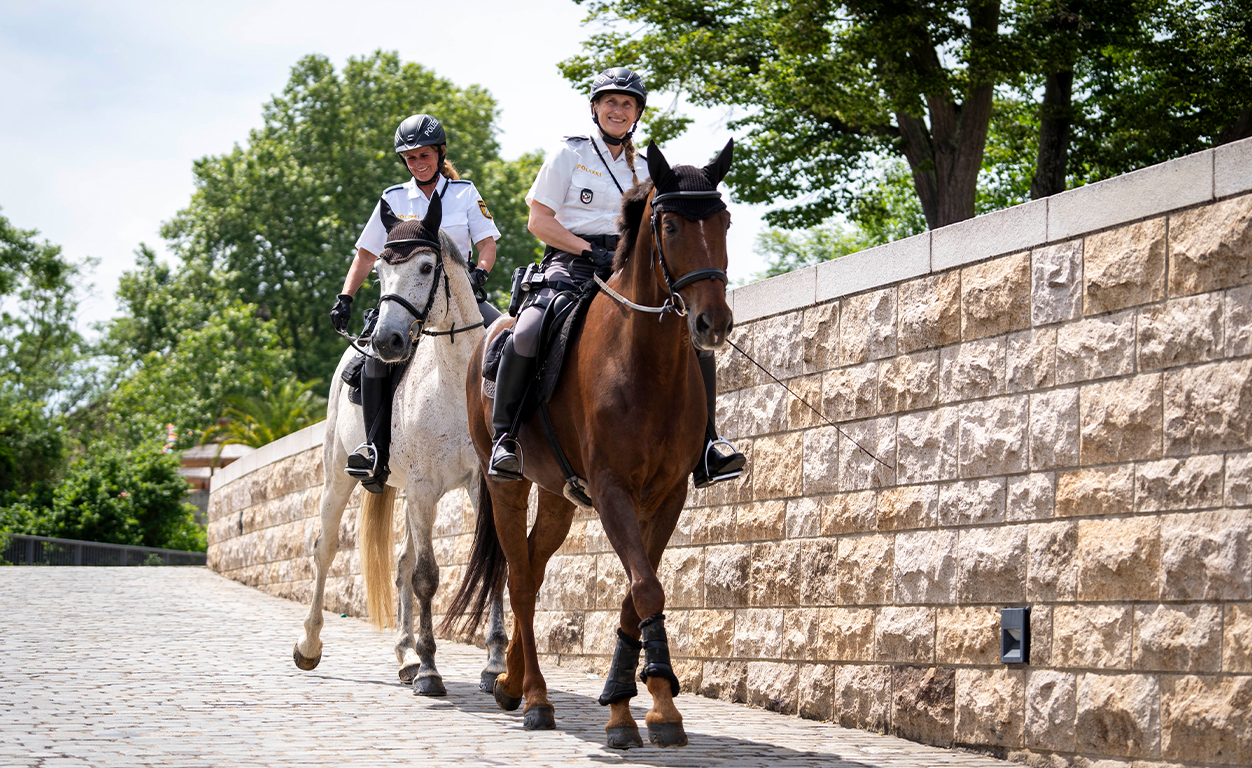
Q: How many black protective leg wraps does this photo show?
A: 2